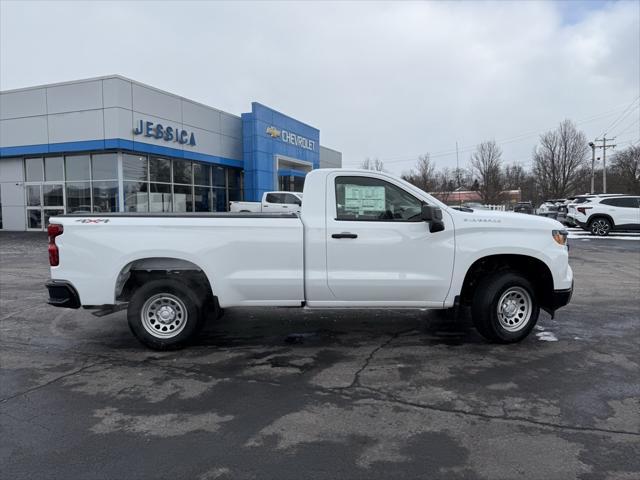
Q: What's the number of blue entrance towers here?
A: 1